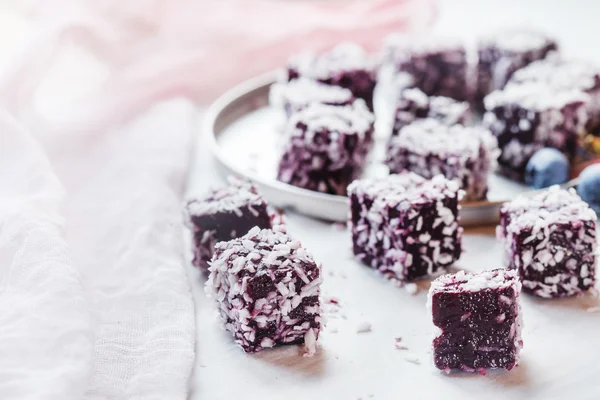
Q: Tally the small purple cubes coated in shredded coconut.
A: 14